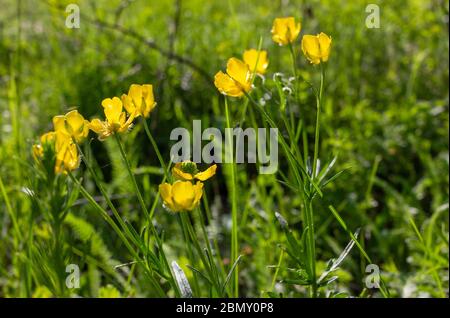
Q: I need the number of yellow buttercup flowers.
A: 11